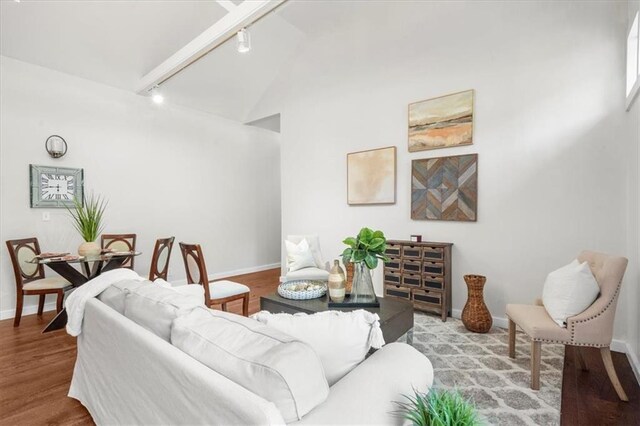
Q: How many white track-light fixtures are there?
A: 2